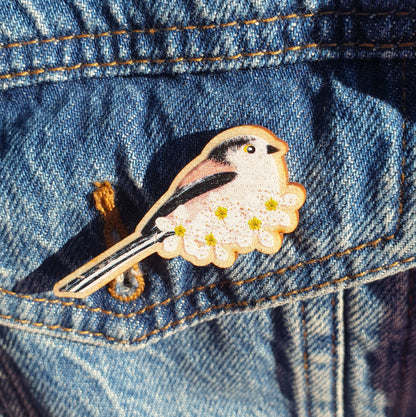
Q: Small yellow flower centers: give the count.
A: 5